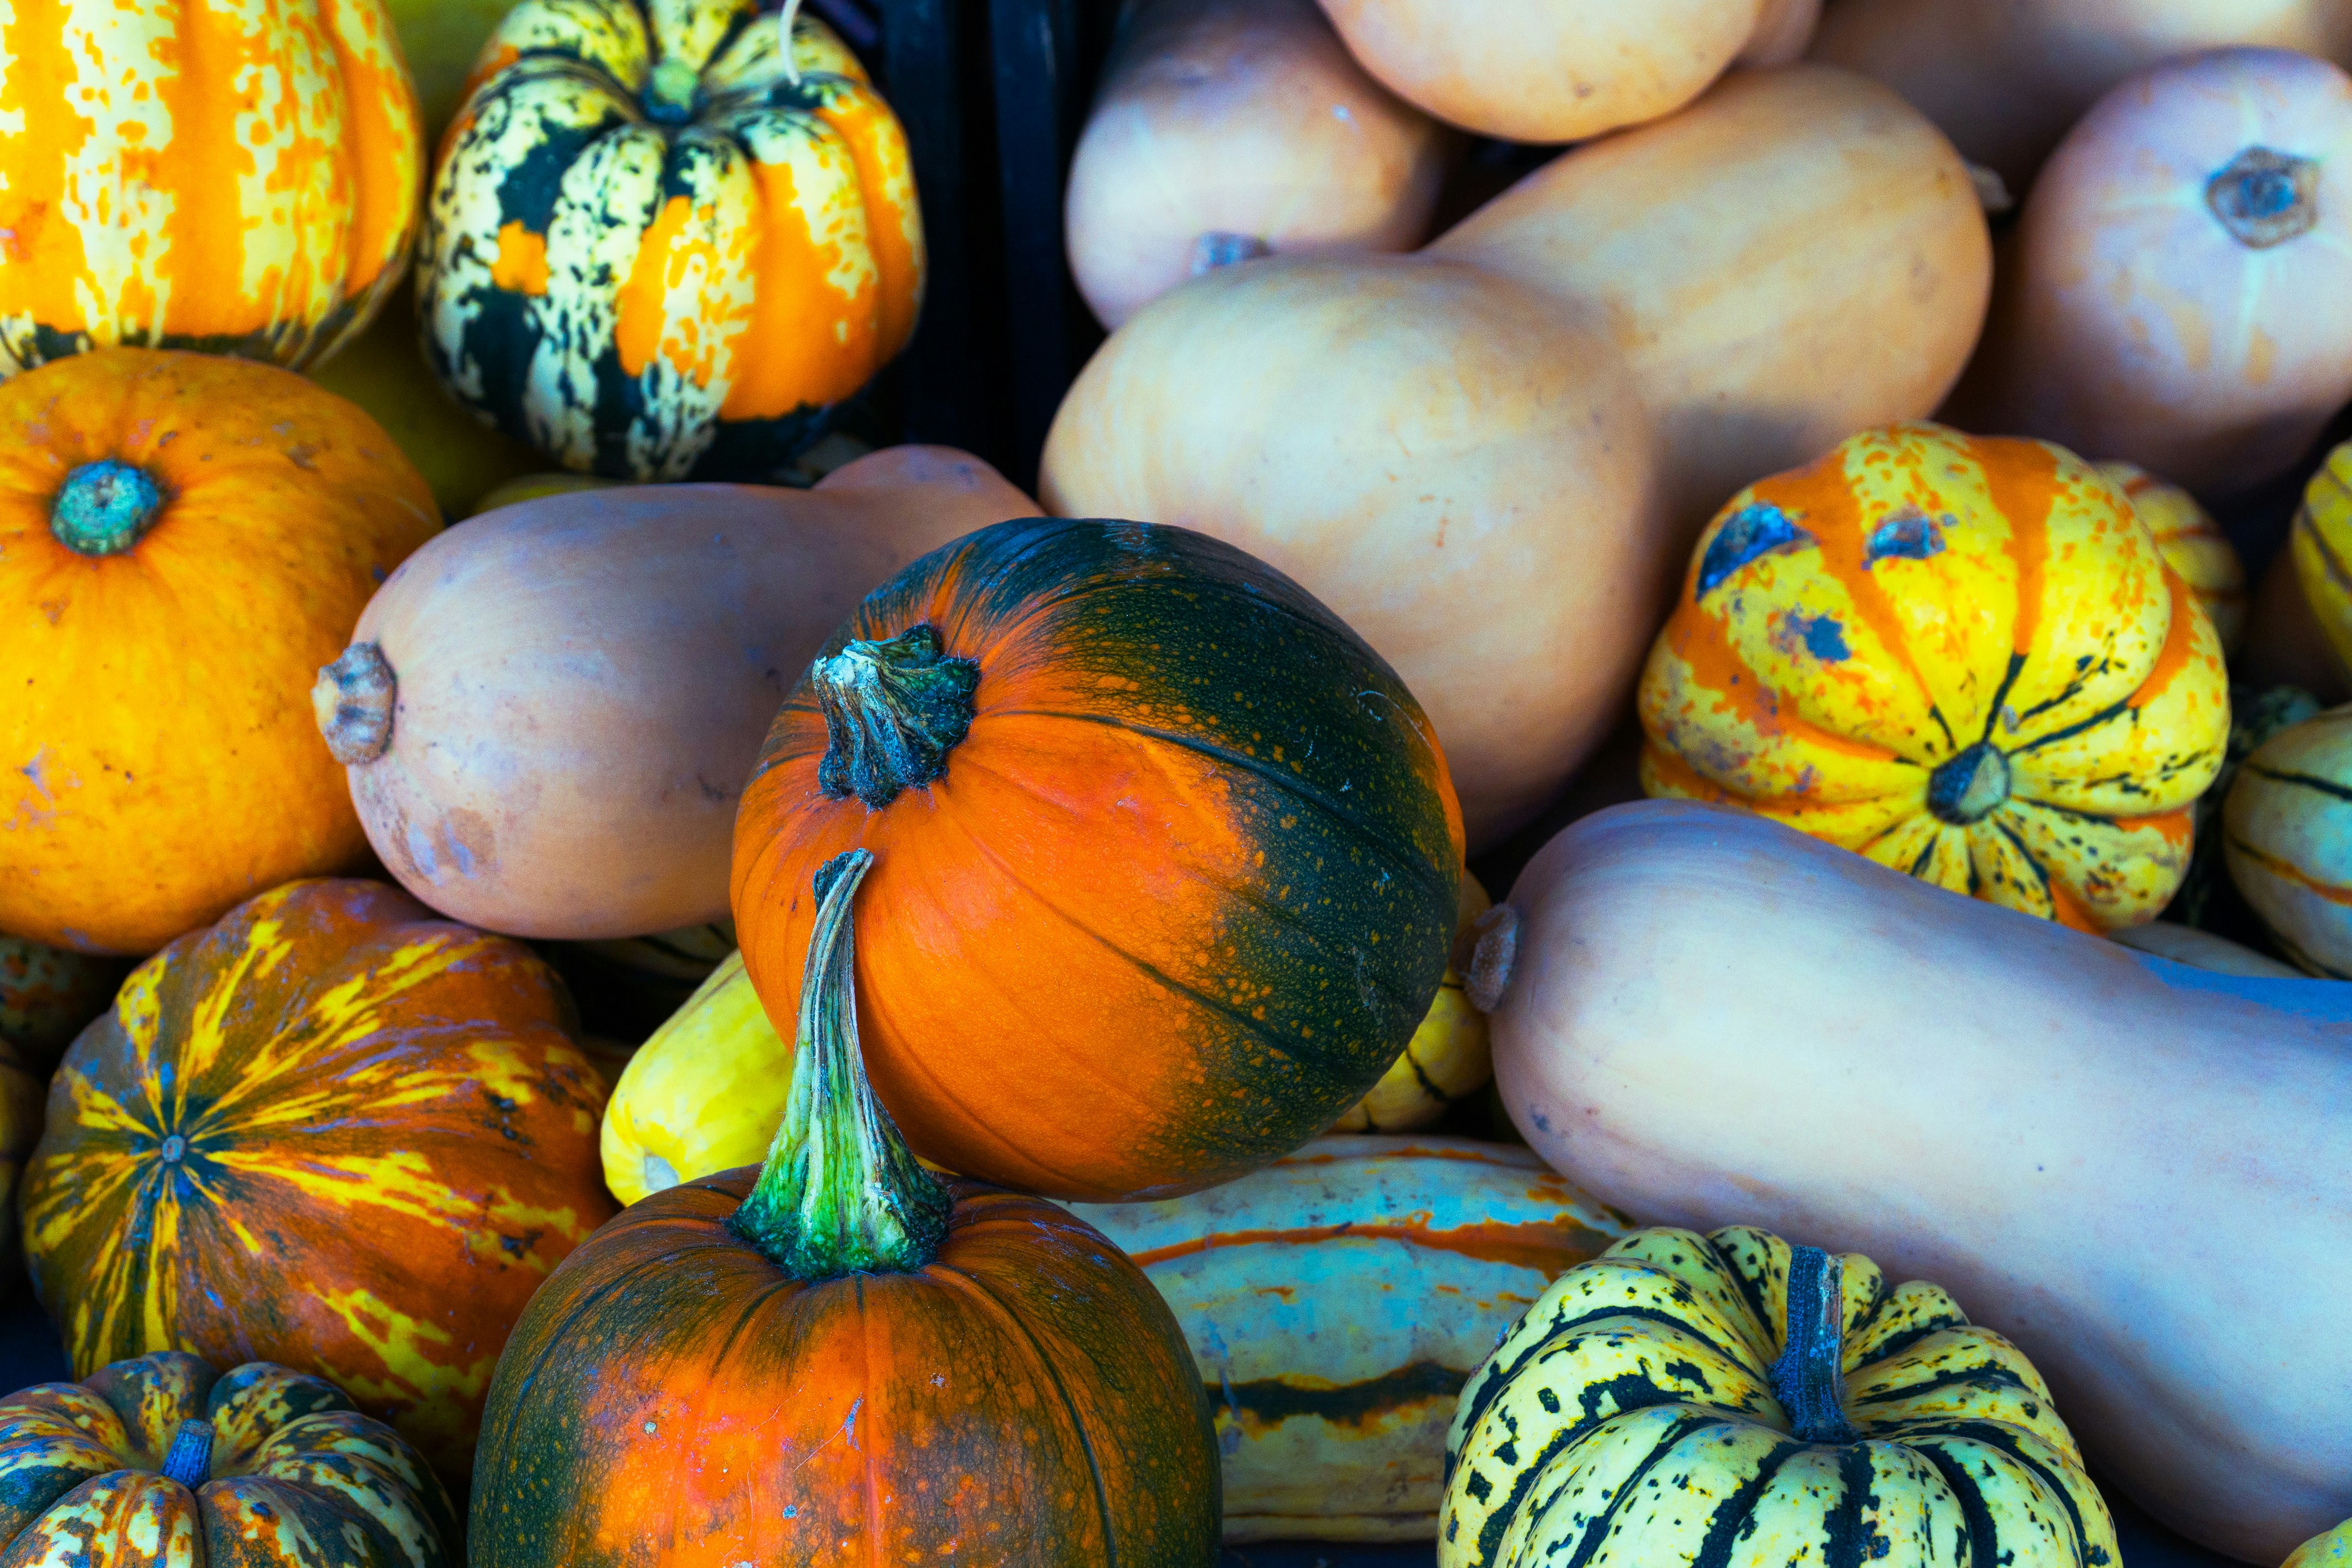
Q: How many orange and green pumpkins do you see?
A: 2